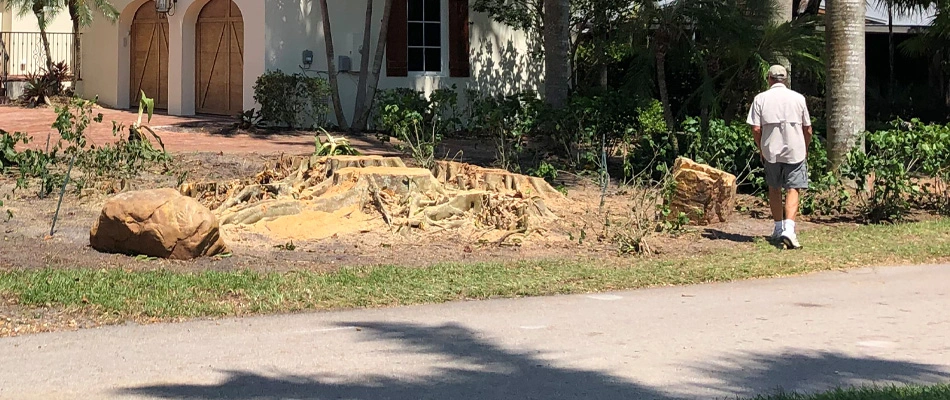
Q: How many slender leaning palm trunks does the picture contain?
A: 3